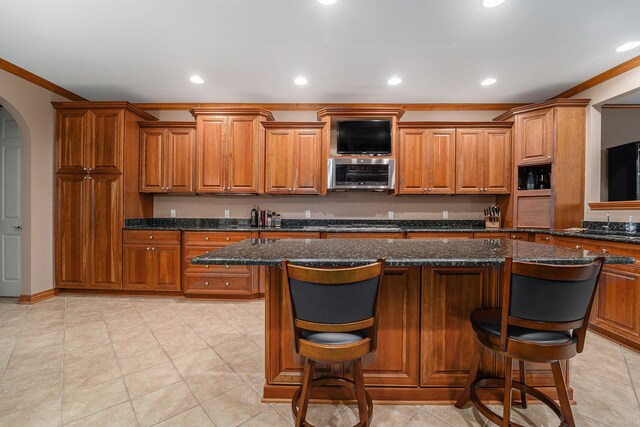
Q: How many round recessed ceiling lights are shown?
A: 7